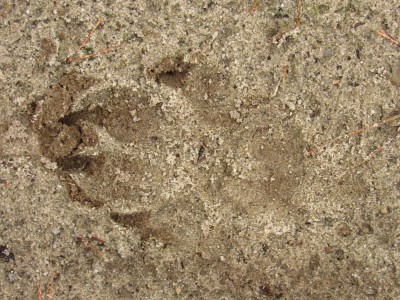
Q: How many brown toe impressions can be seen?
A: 4